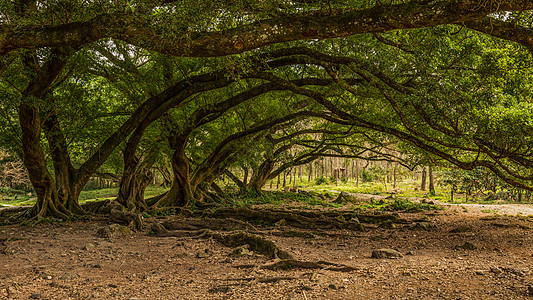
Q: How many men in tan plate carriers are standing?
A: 0